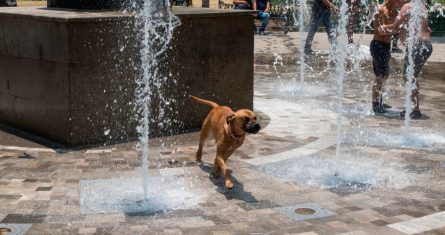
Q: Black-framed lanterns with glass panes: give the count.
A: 0